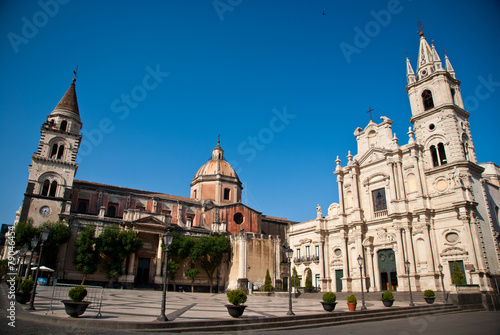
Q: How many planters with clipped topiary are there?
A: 7